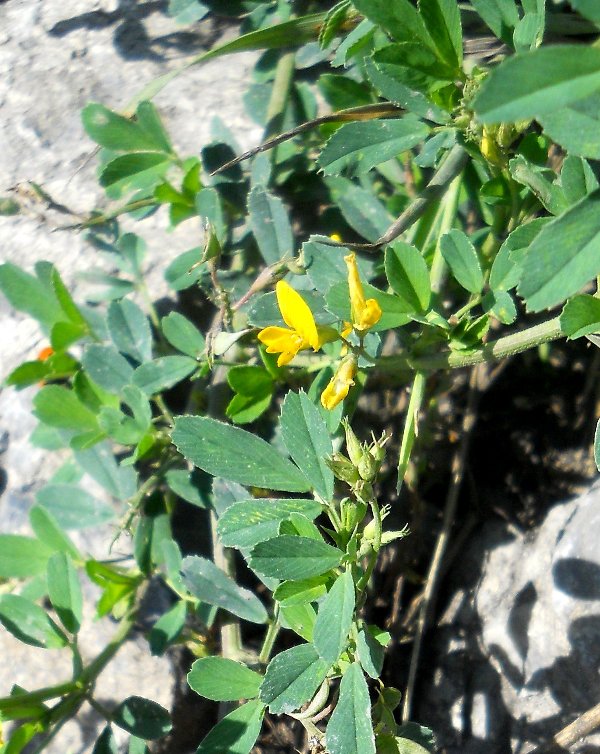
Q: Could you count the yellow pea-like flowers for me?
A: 3